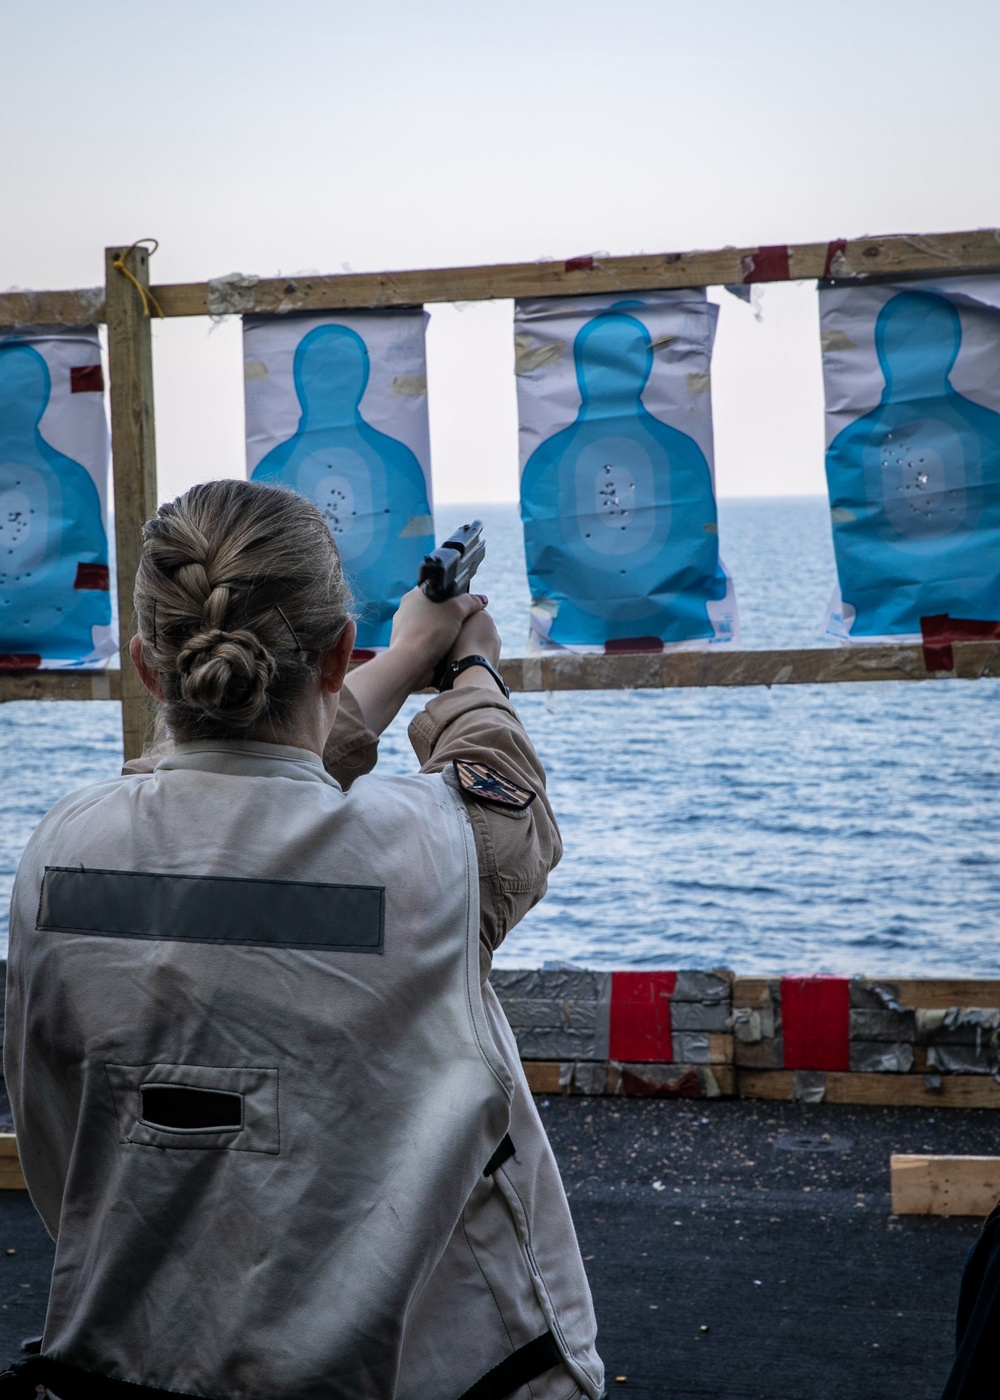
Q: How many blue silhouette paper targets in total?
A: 4